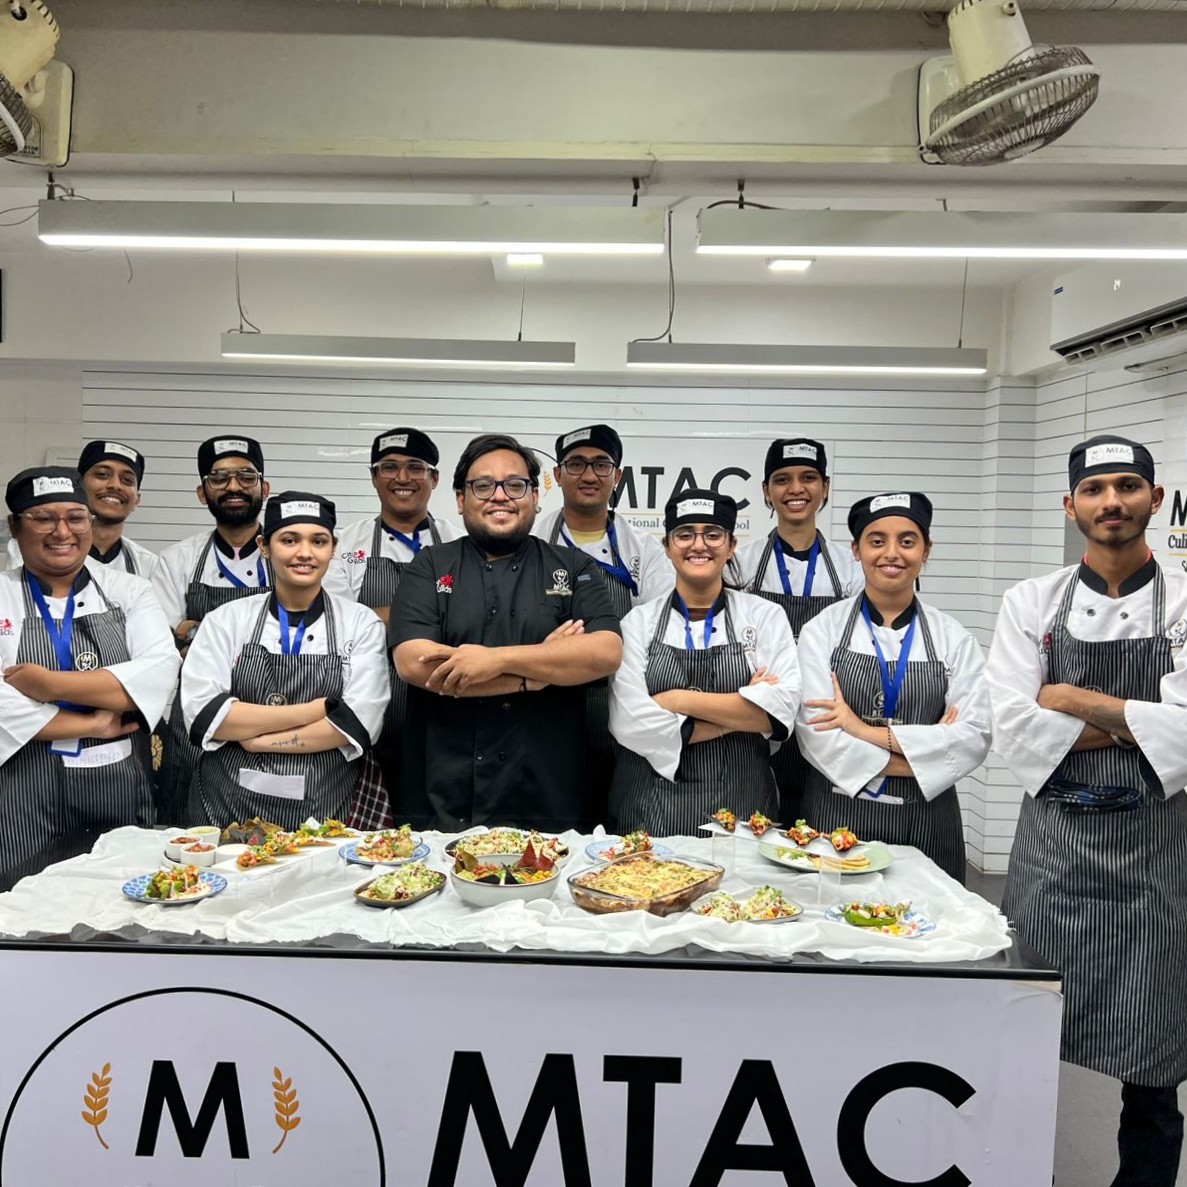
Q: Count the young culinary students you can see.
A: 10